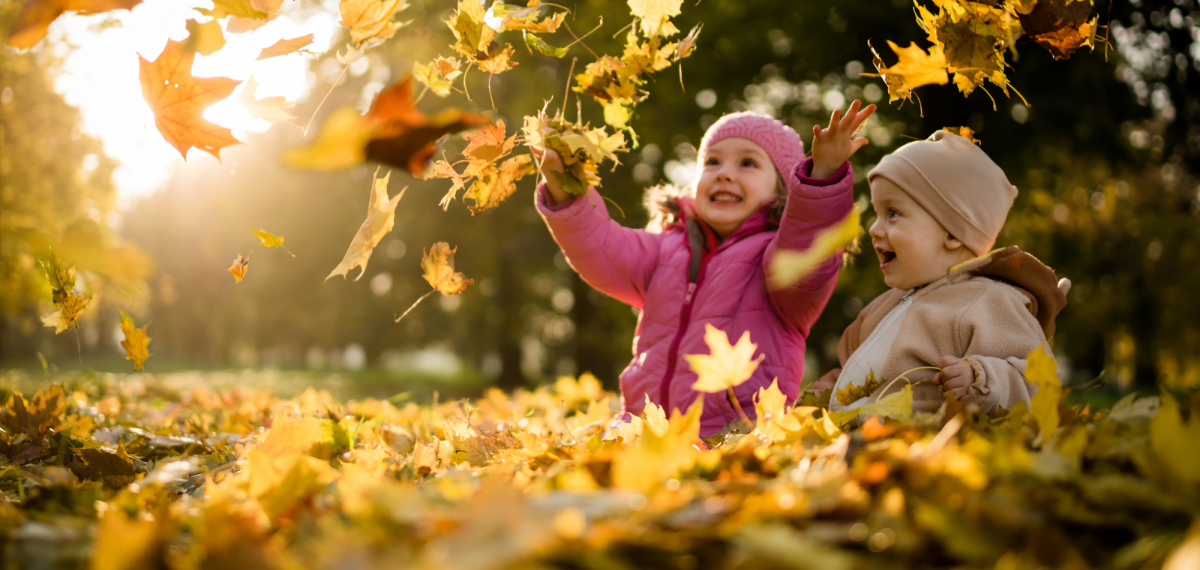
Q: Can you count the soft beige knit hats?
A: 1